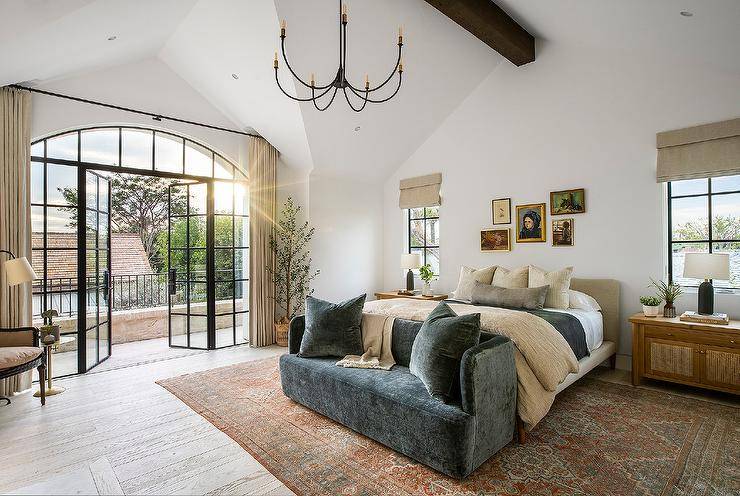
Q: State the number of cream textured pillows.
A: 3